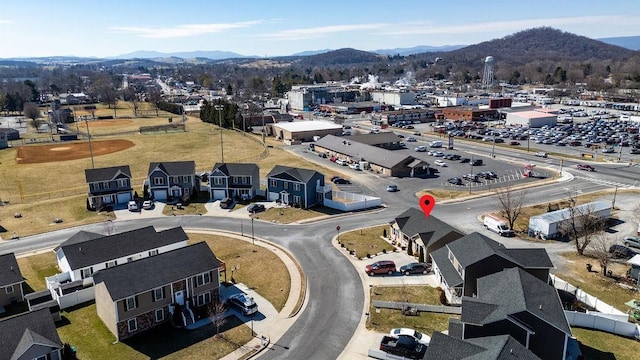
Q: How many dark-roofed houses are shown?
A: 12